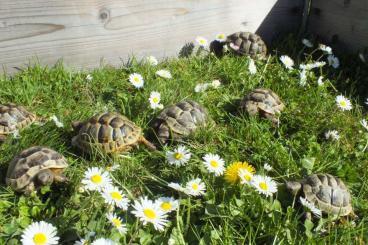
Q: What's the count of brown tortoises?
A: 7